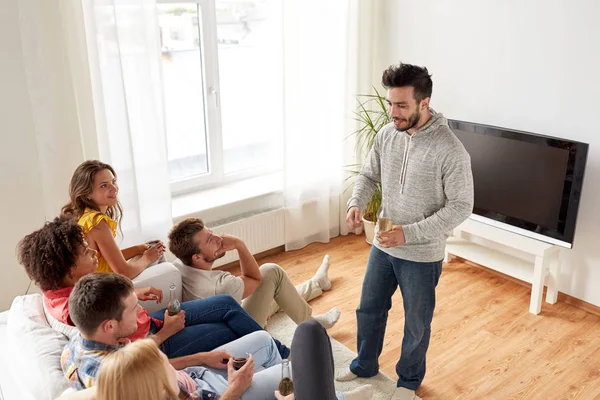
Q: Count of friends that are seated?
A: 5